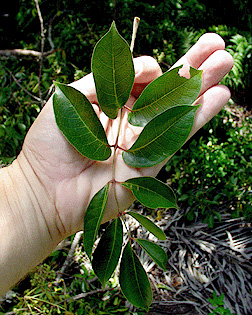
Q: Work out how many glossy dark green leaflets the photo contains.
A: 10